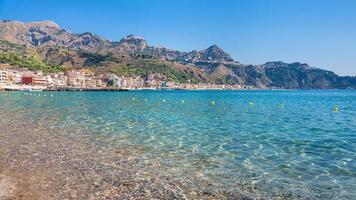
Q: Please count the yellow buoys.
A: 8